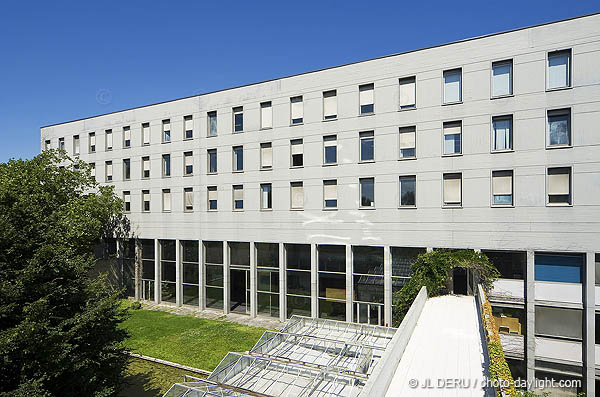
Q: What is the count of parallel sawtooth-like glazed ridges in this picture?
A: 4